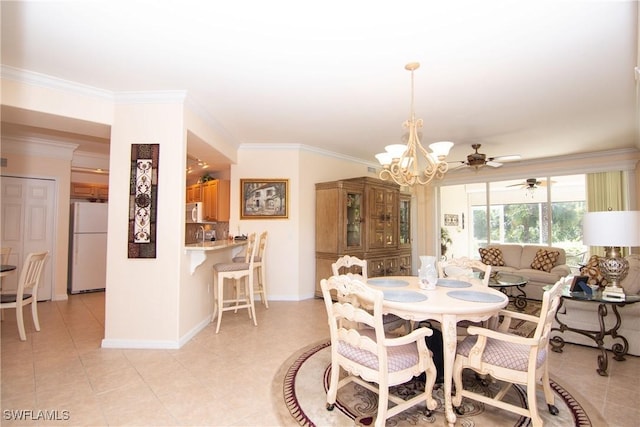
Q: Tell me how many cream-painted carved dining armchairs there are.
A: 4